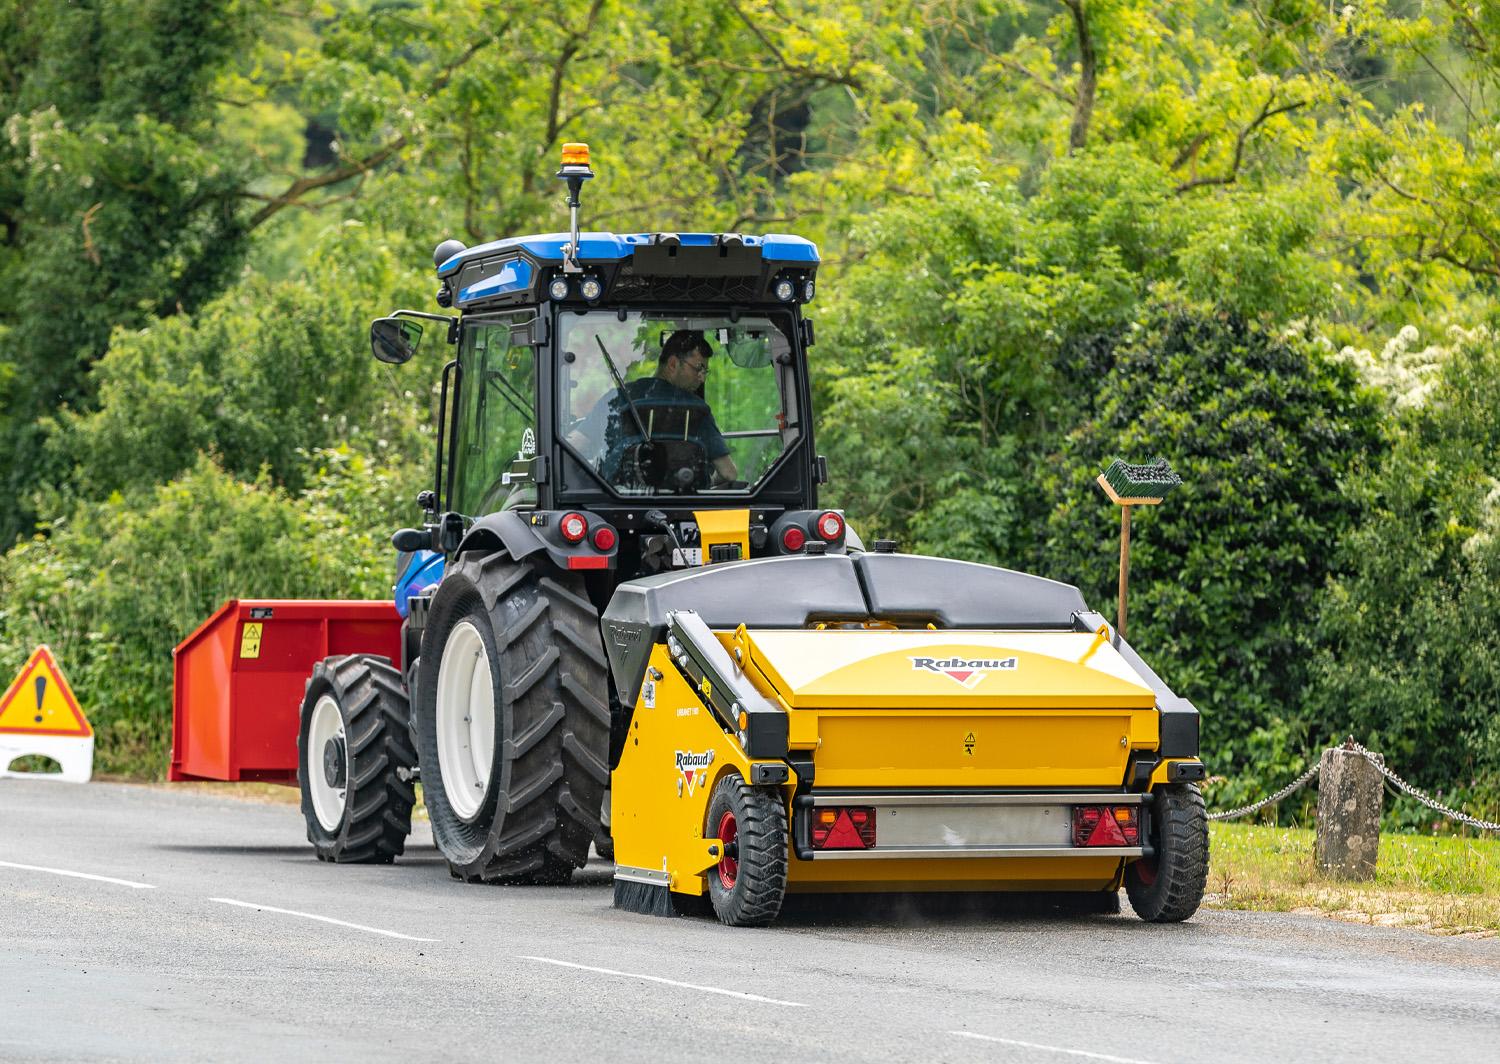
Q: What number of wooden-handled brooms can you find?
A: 1